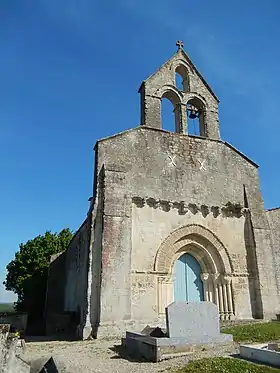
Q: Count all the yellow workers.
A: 0